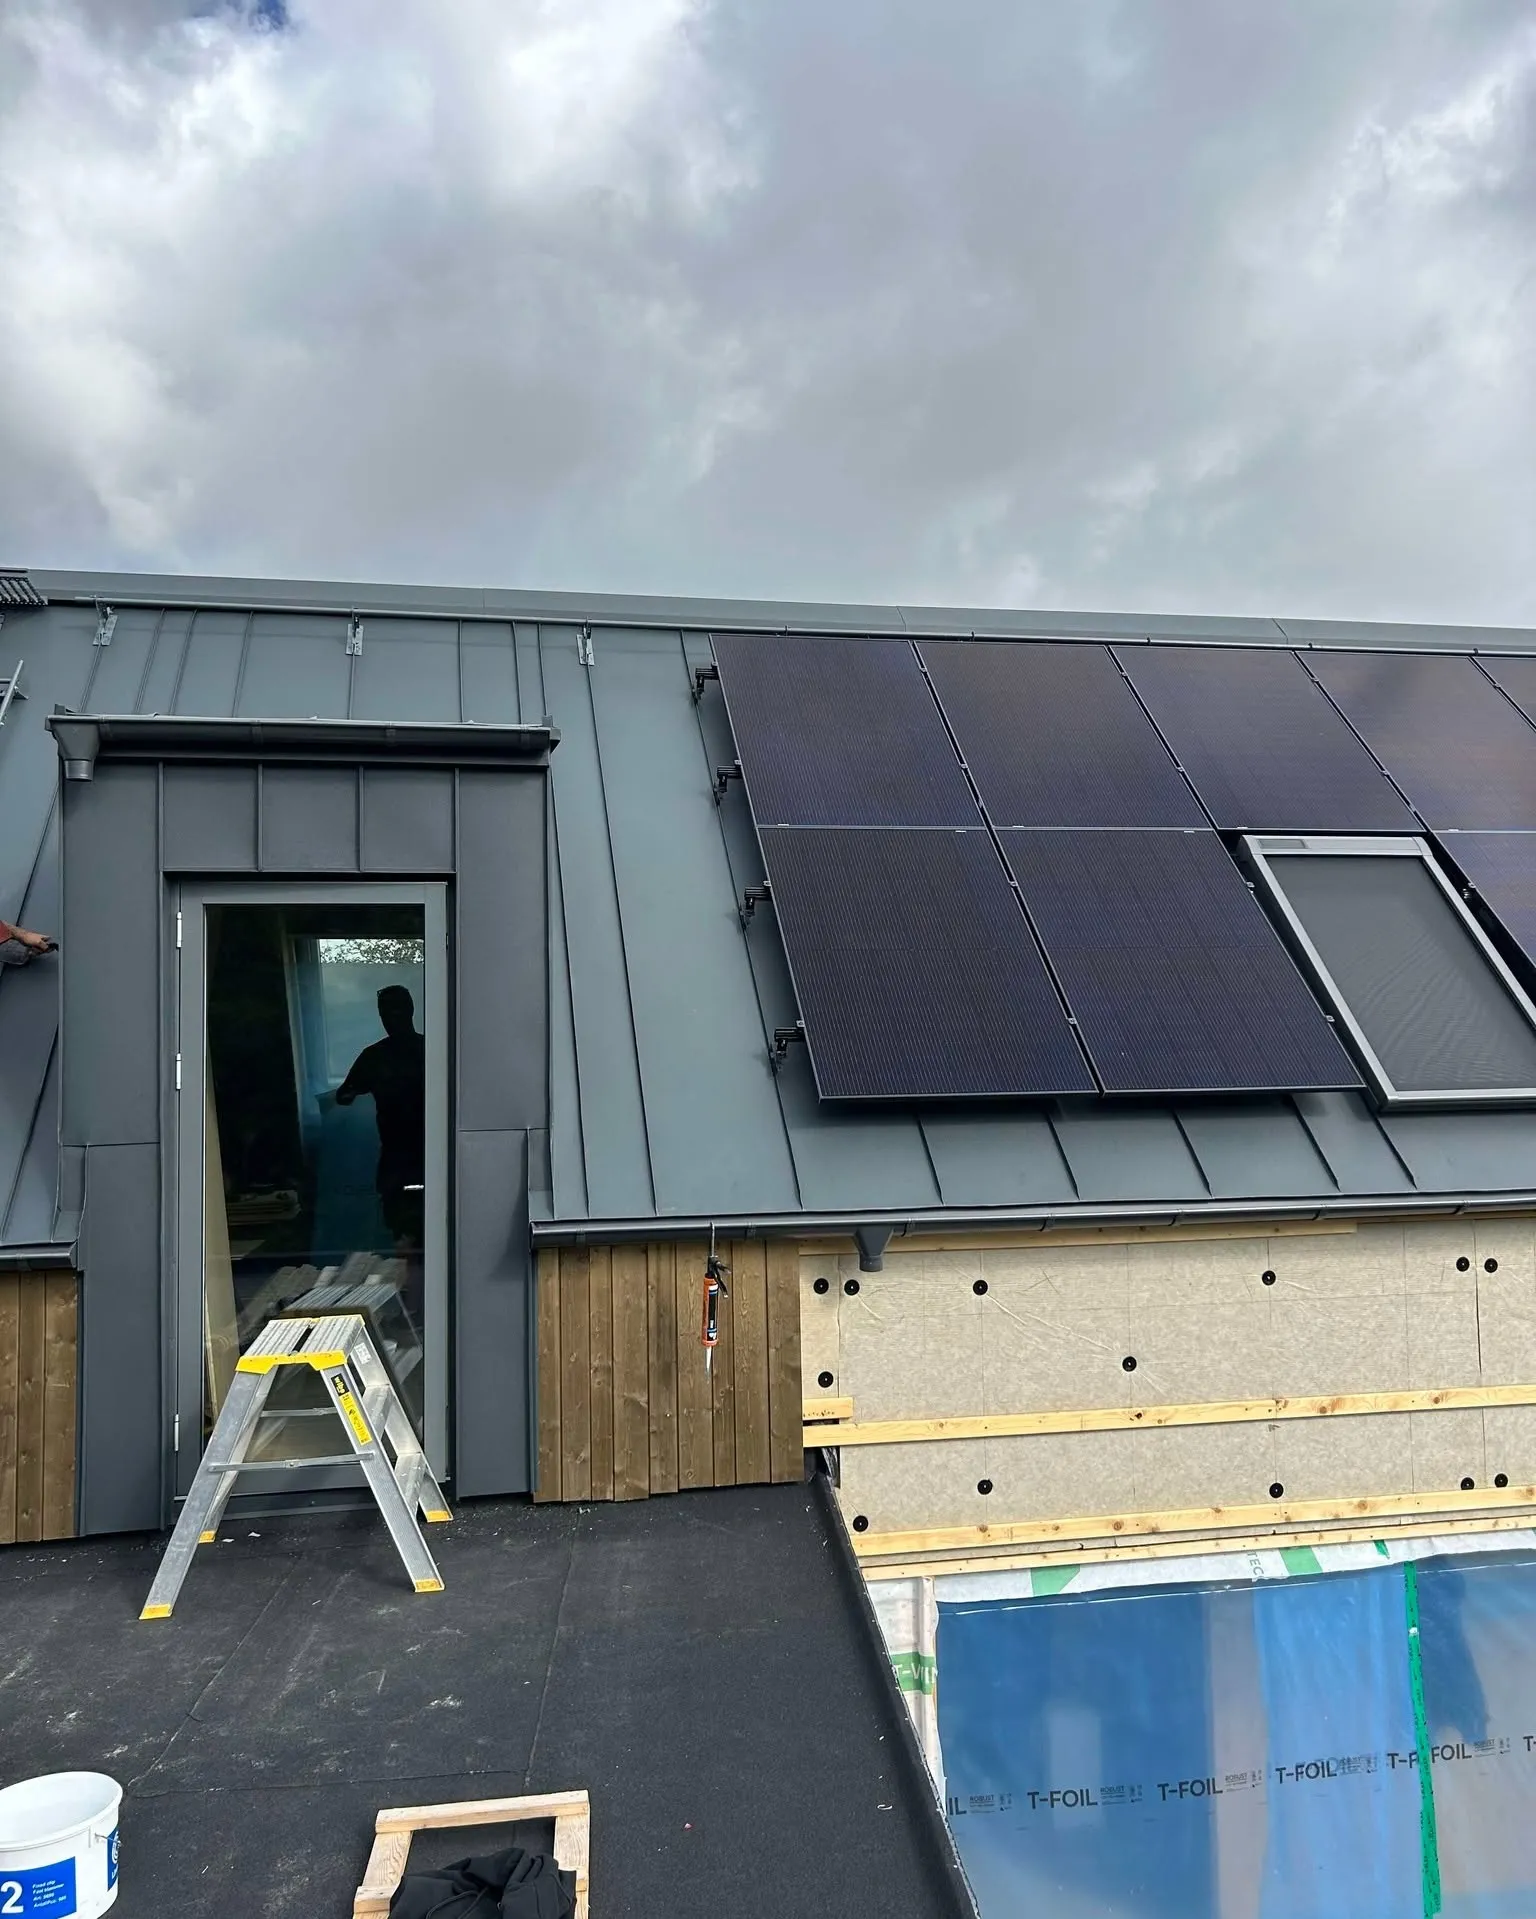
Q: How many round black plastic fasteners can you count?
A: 13